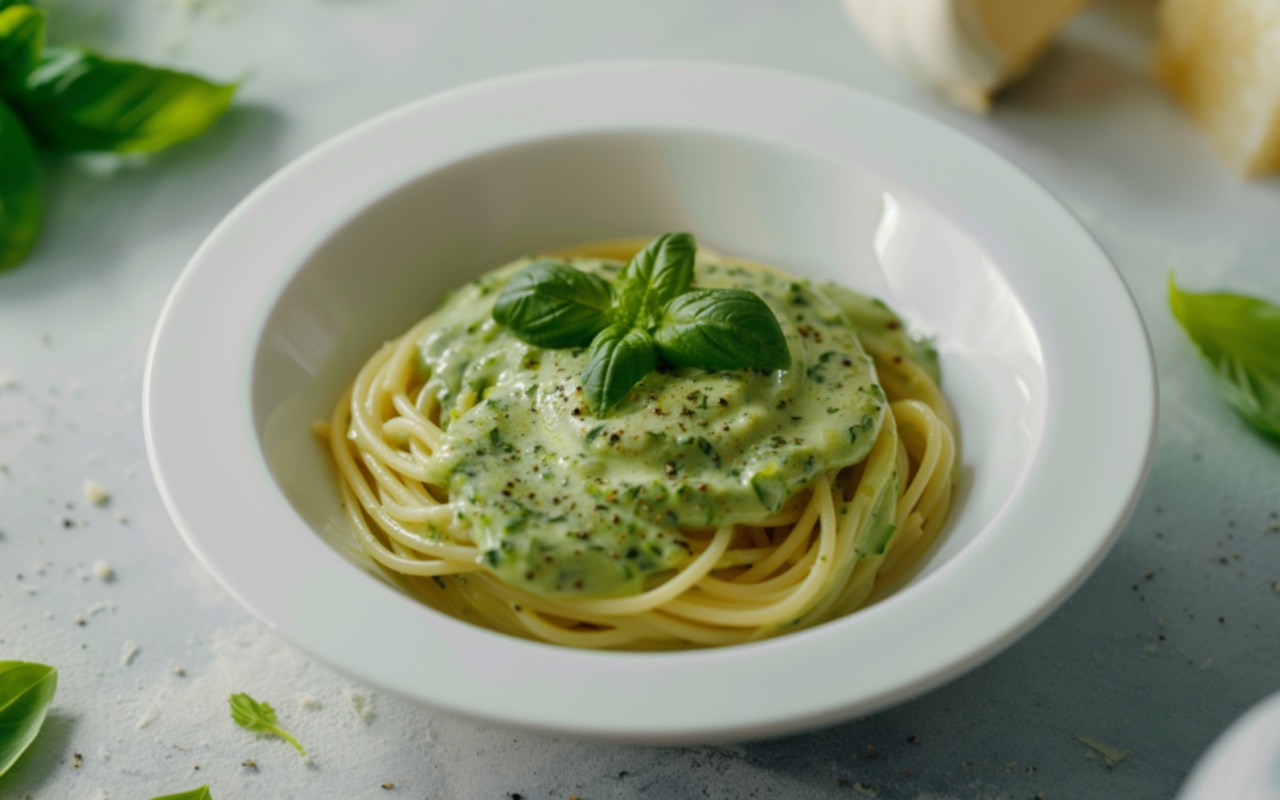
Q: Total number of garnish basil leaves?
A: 4